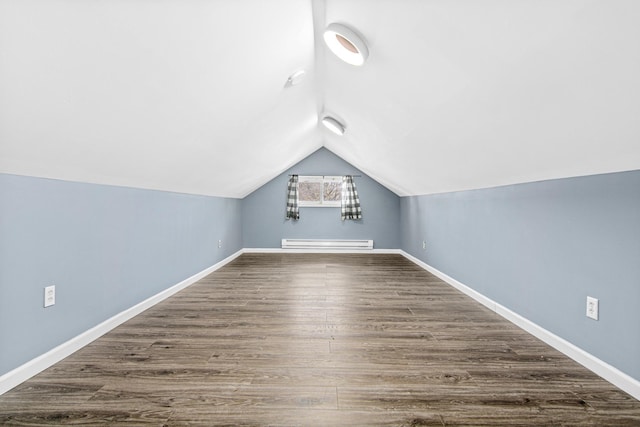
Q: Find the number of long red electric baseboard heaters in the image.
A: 0